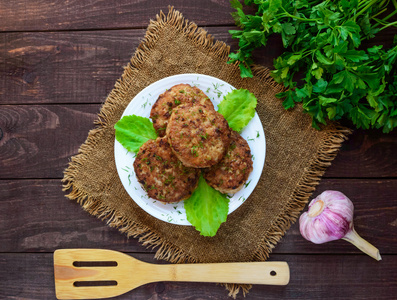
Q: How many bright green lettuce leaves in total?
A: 3